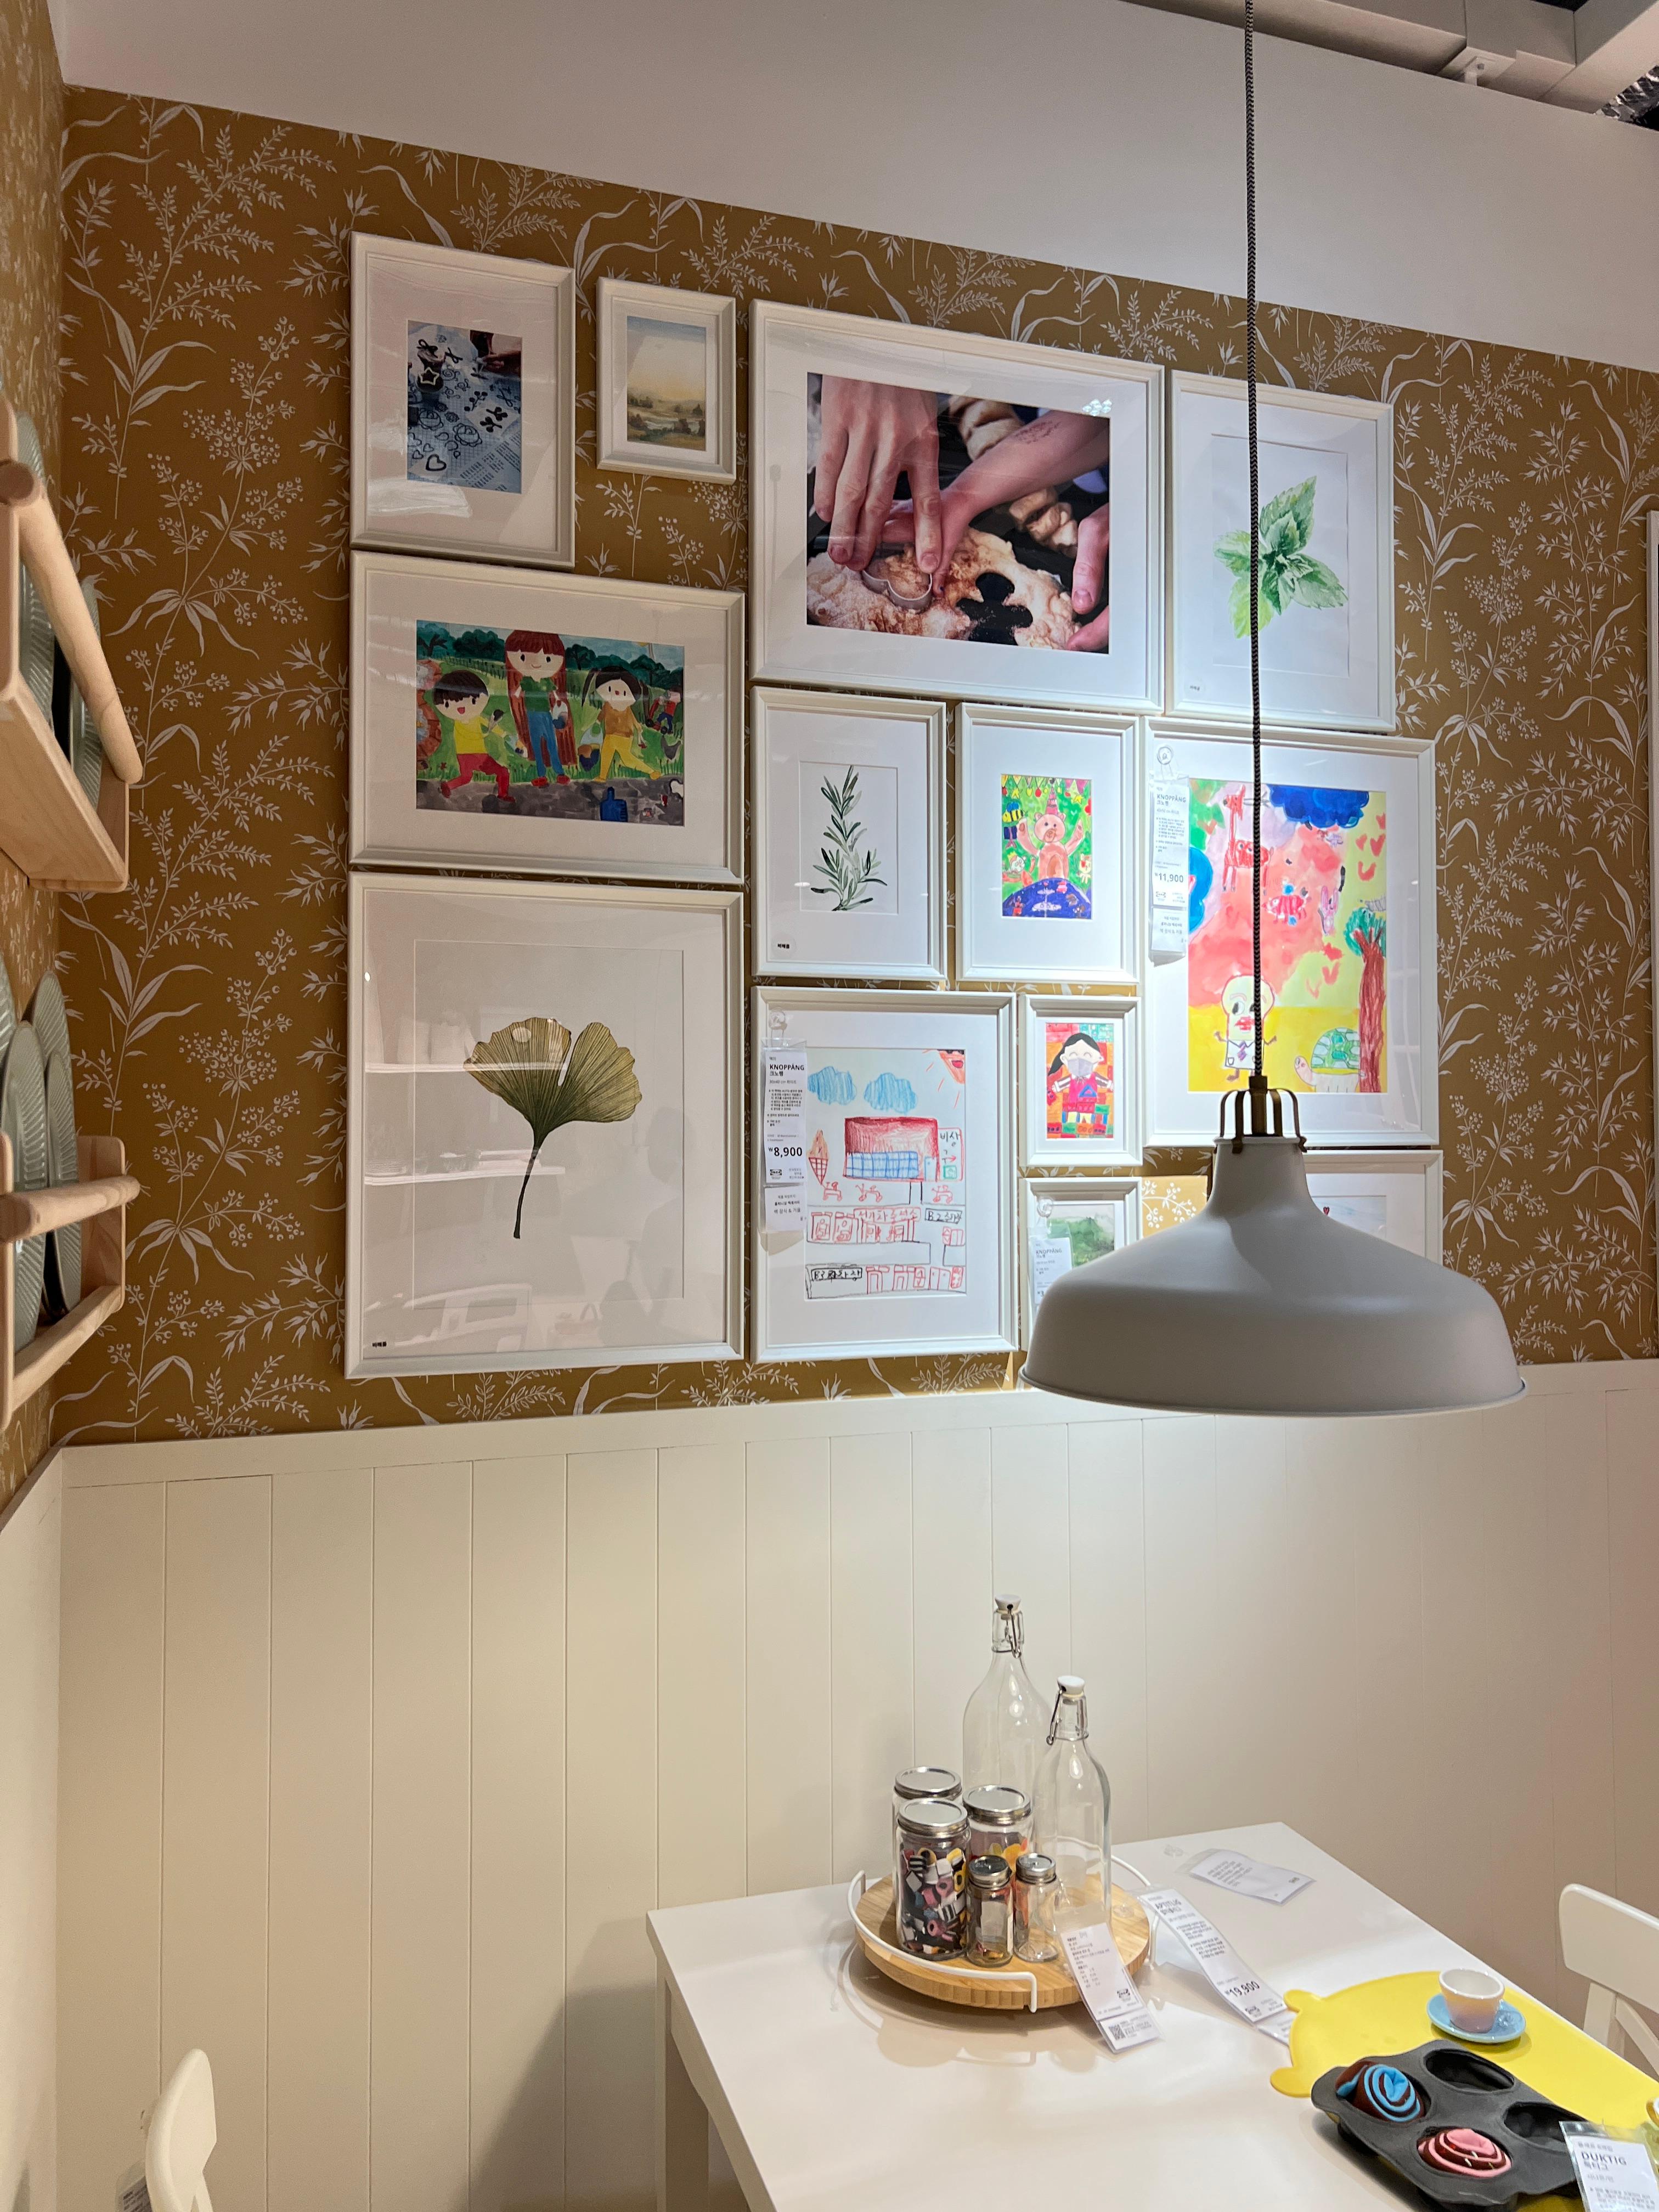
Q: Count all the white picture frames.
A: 13